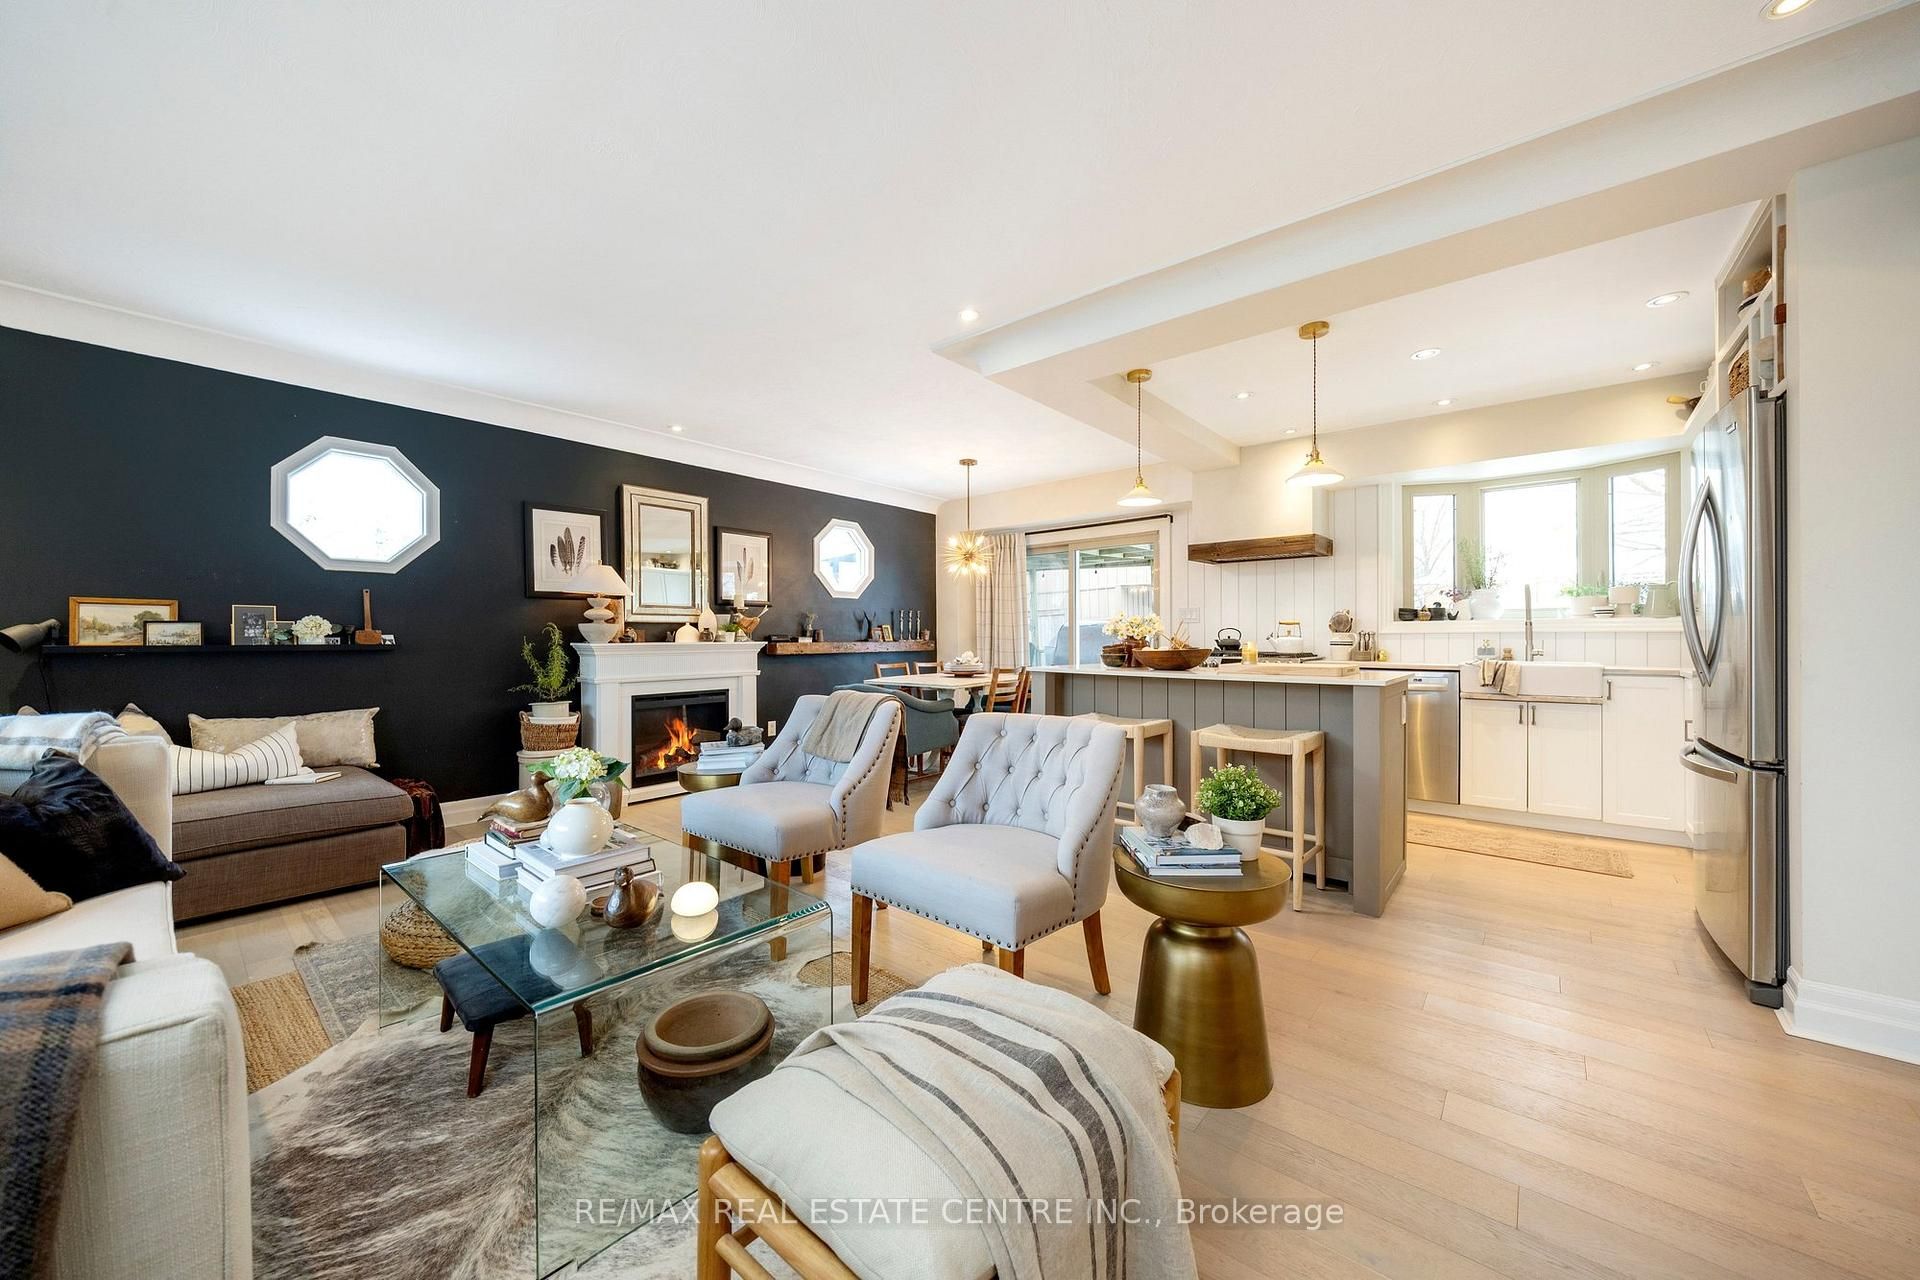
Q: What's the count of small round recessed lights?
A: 9